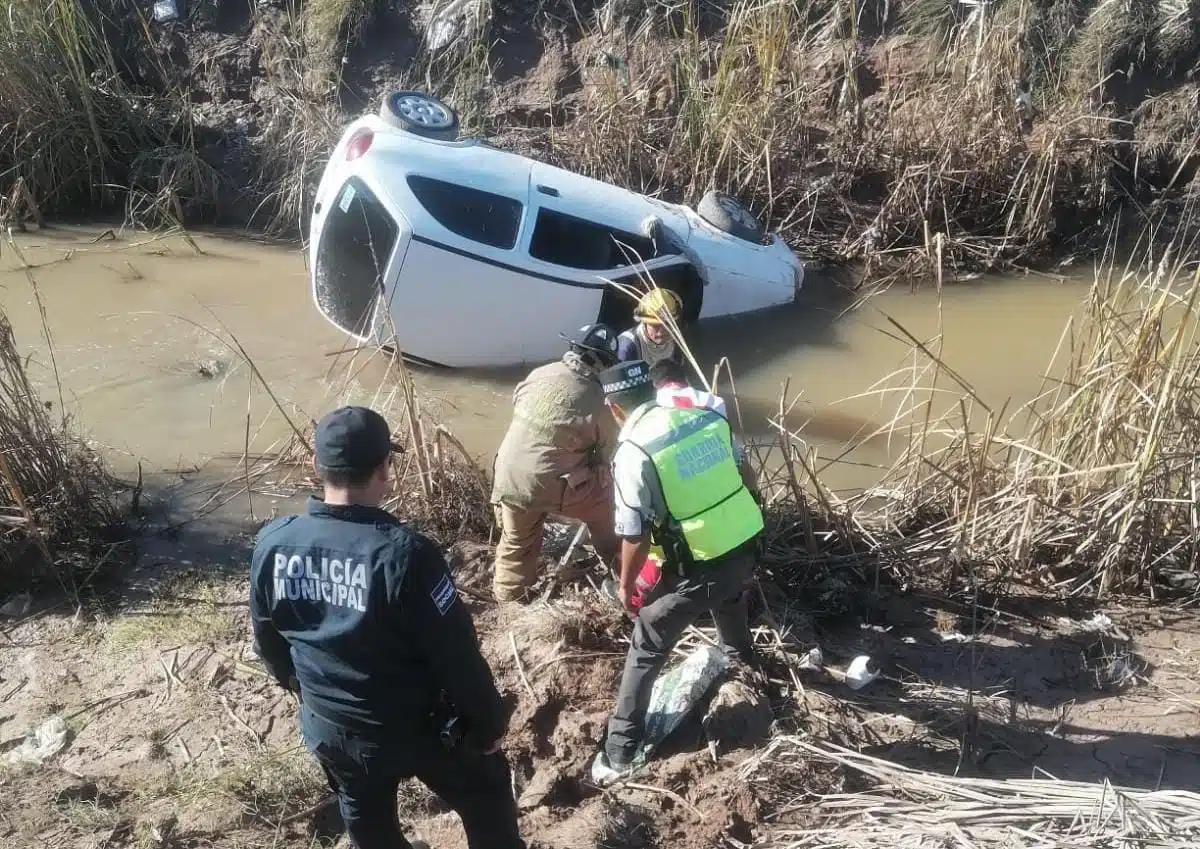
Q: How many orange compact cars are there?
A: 0